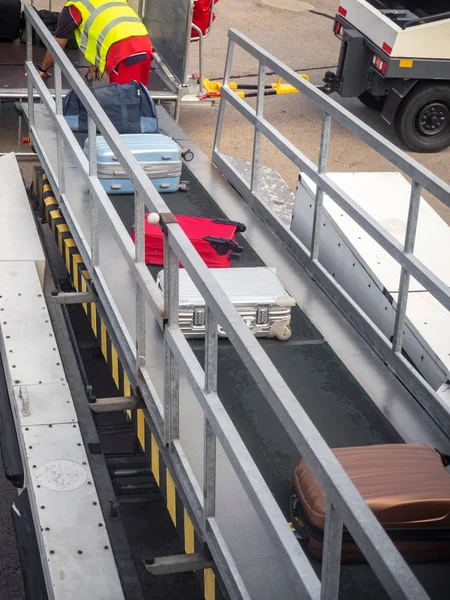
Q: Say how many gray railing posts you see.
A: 11